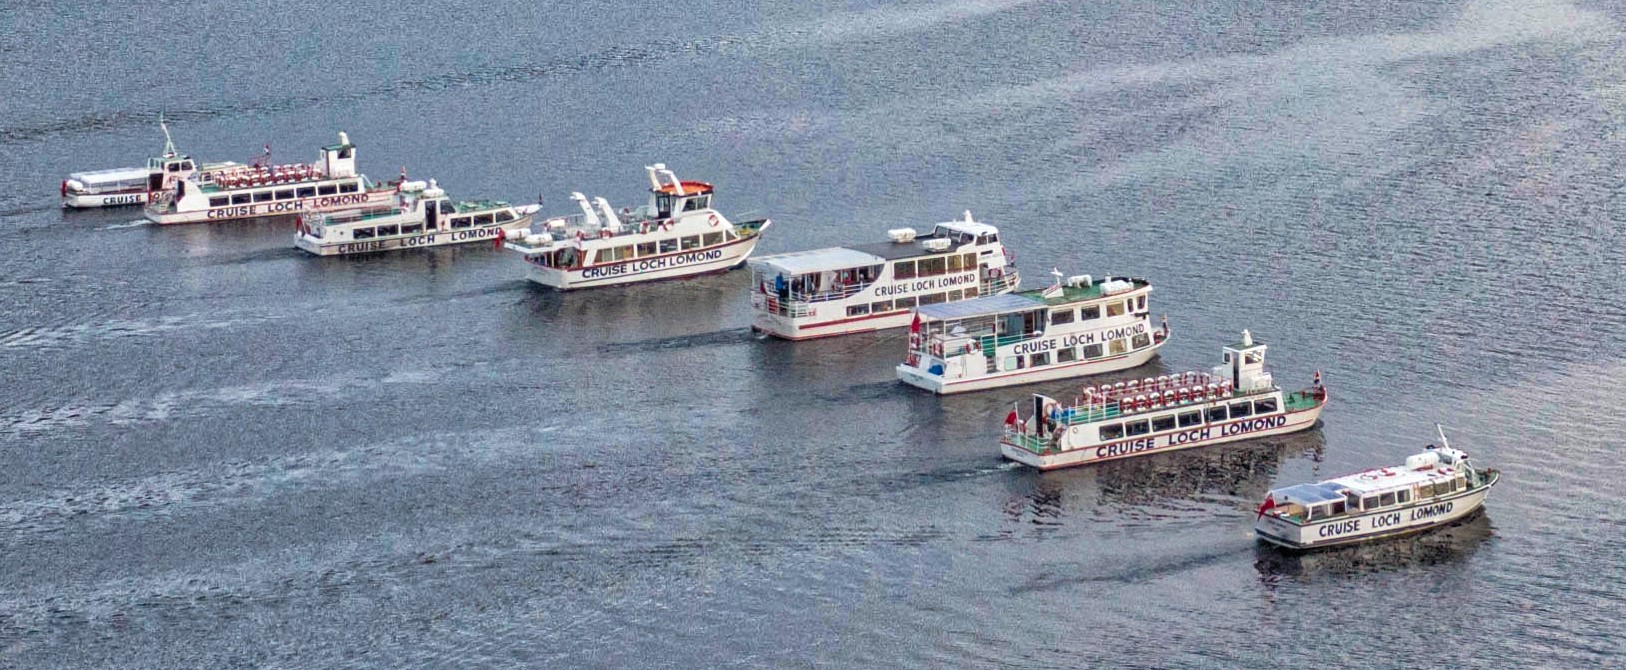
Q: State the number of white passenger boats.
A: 8